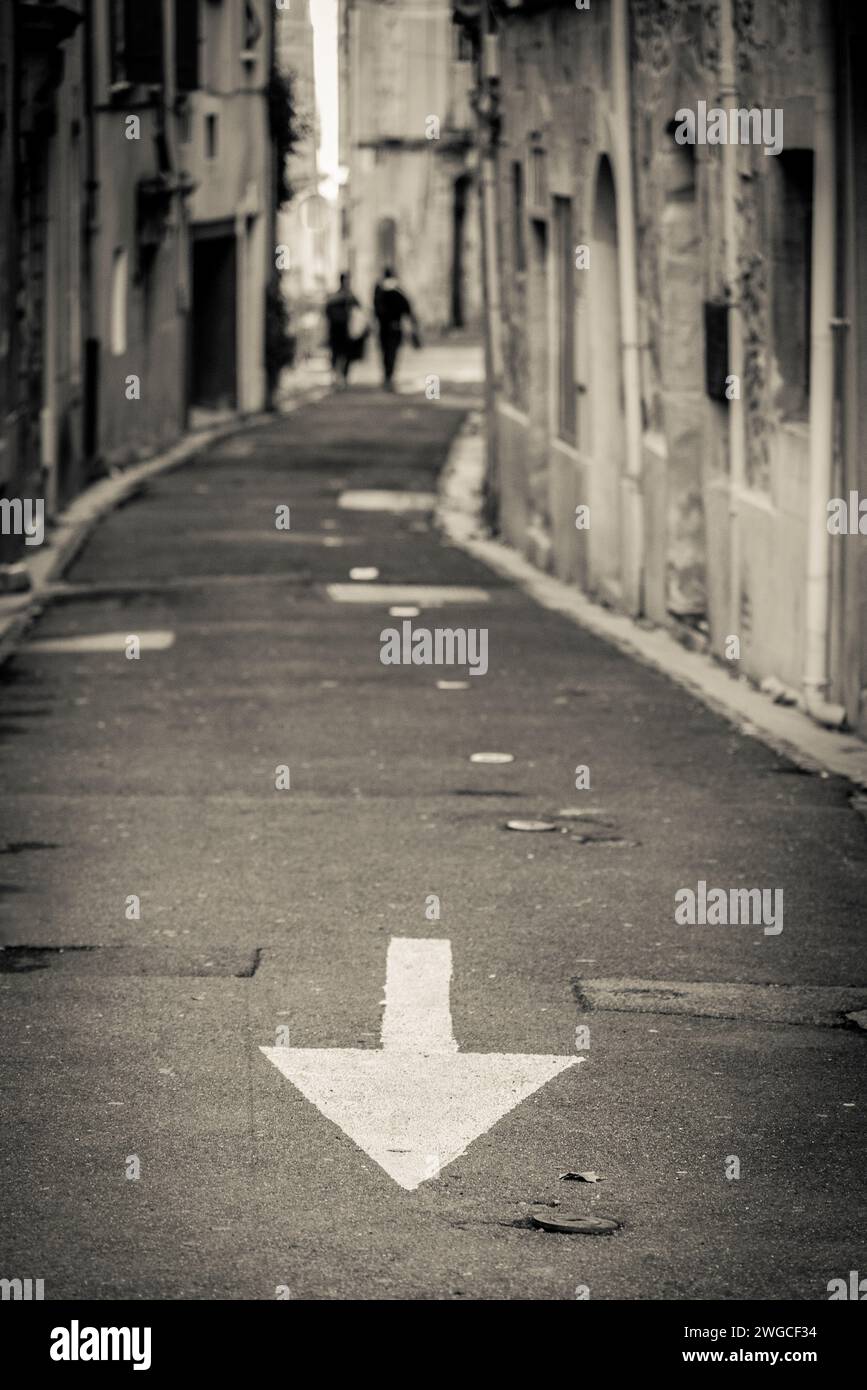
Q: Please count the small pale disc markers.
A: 5